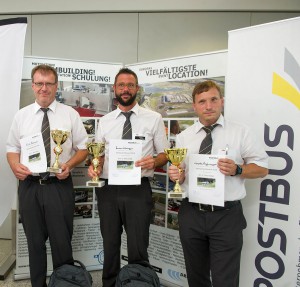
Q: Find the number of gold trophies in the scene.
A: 3